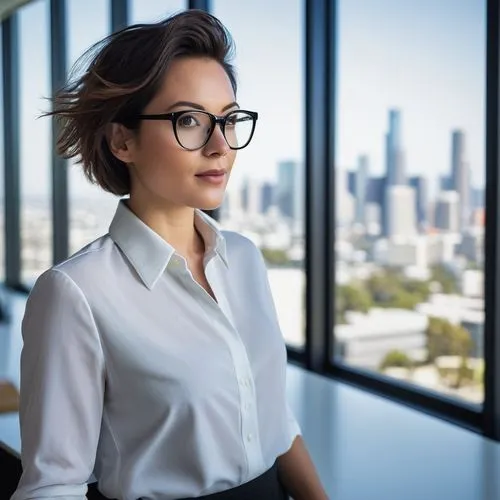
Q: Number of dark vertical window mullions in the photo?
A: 6